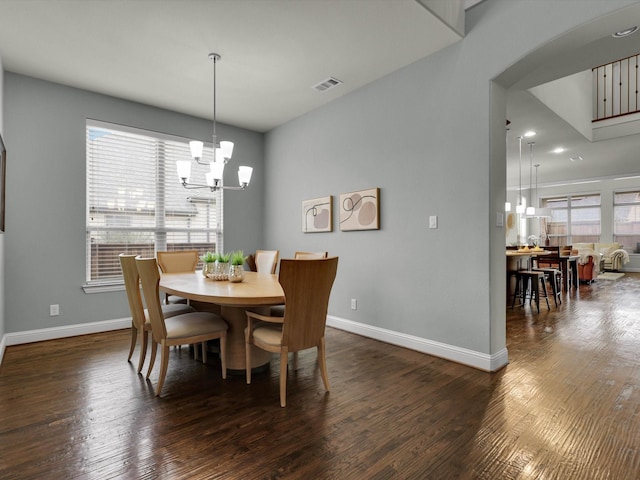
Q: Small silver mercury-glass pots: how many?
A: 3